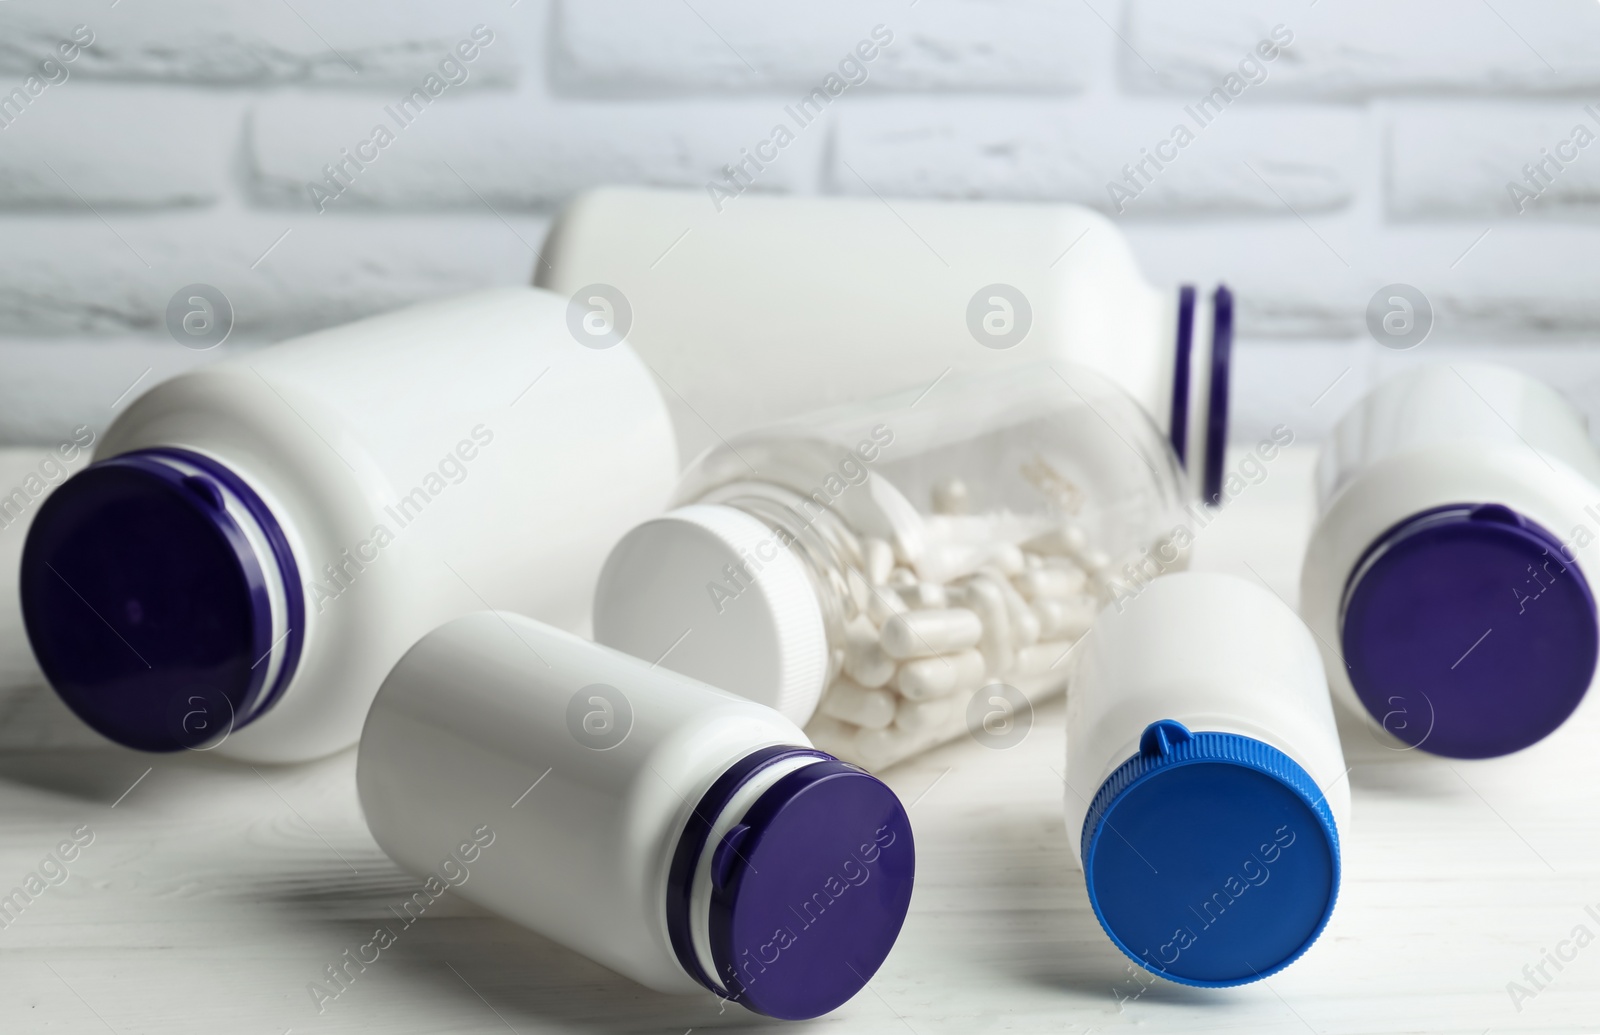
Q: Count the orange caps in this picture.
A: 0